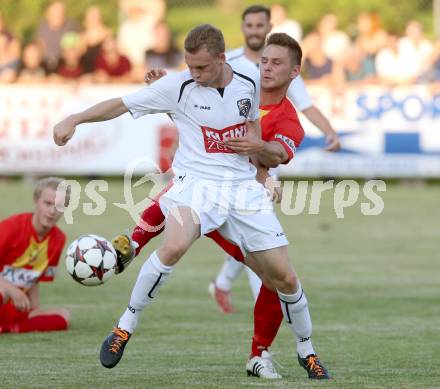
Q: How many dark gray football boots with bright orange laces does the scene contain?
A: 2